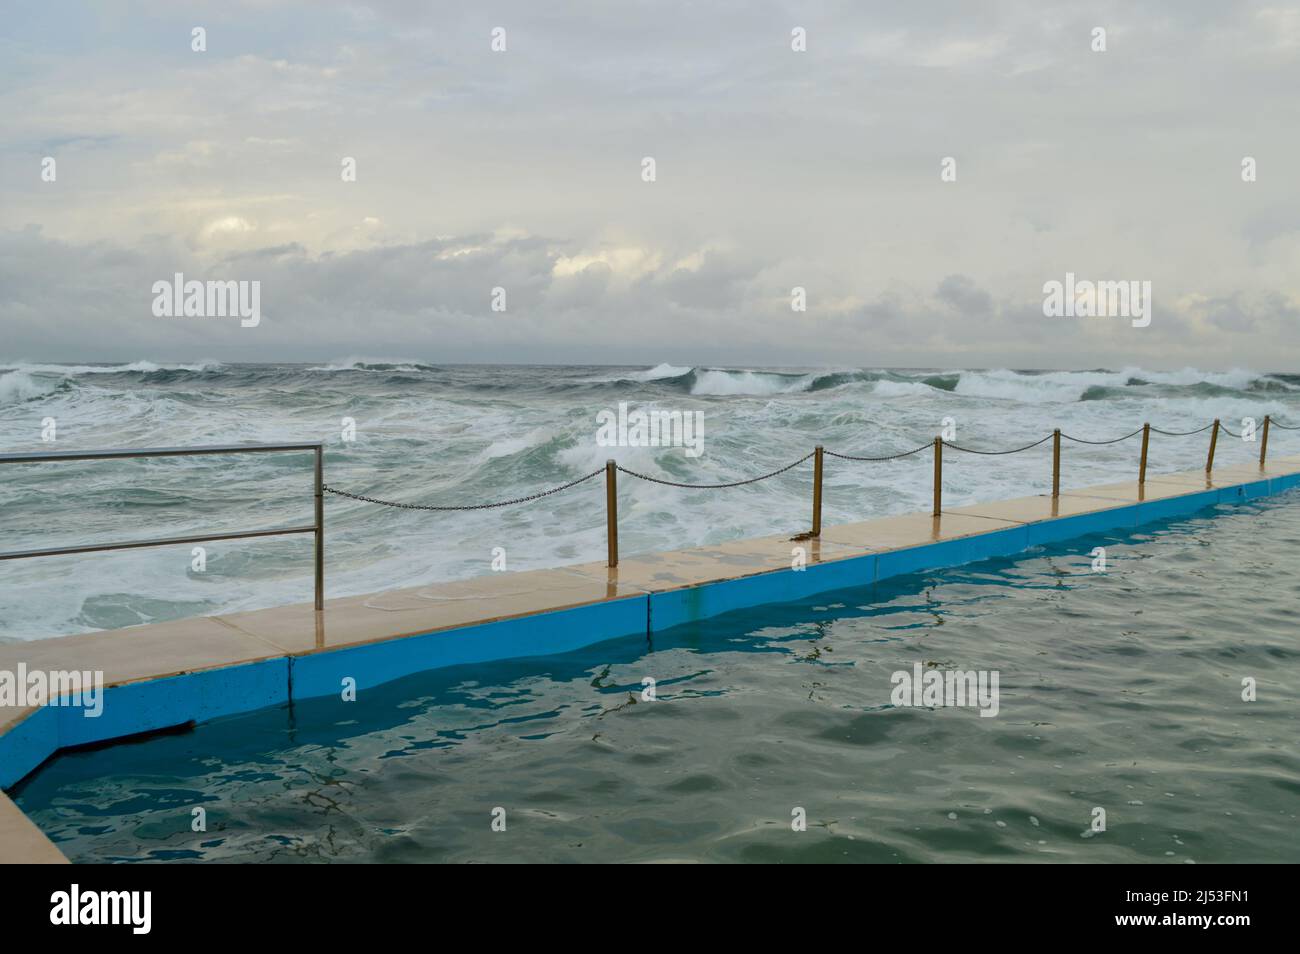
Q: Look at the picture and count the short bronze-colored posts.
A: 7